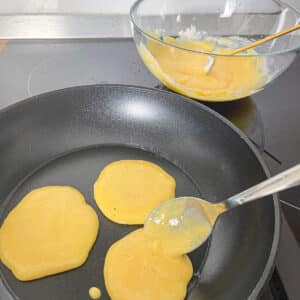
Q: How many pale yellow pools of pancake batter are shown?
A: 3